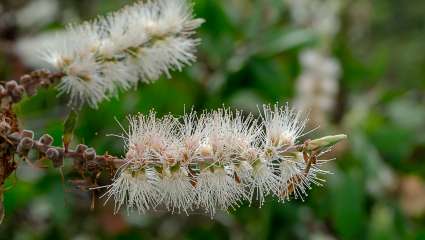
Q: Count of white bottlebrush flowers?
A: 2